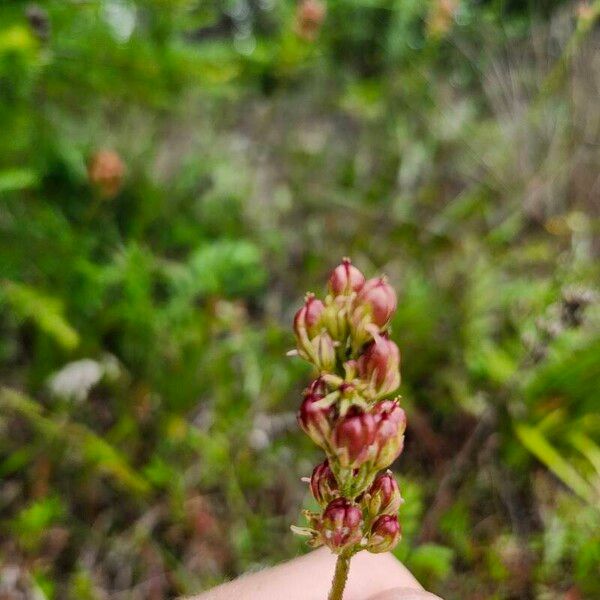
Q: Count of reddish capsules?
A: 11